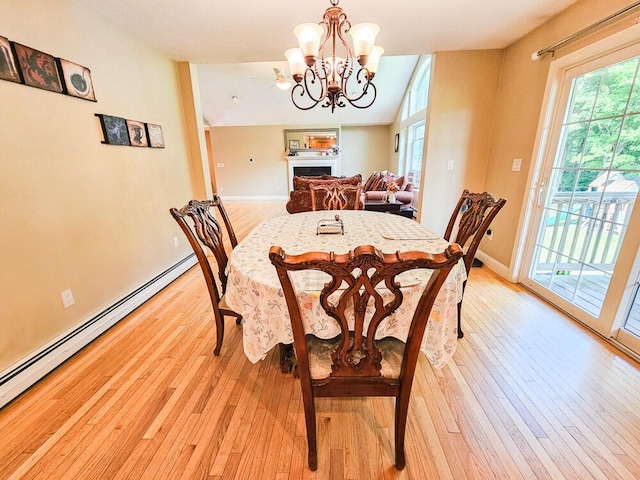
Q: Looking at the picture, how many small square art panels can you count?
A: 6